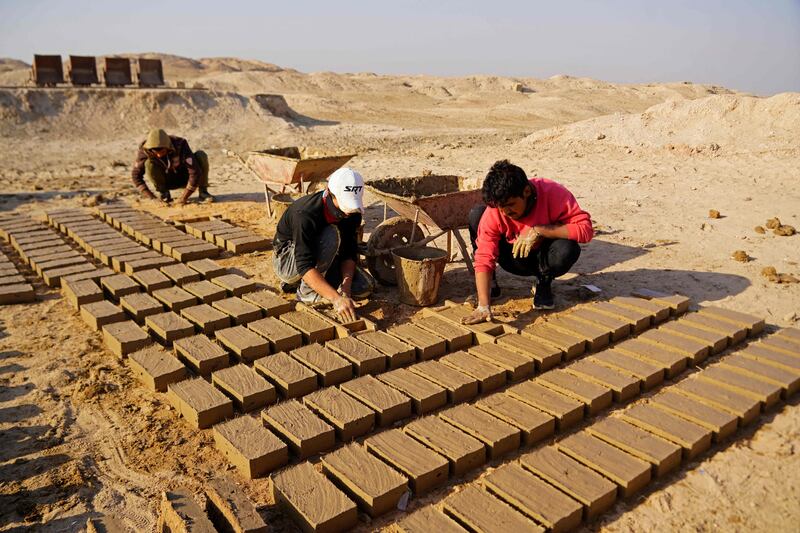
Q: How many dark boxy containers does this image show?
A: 4